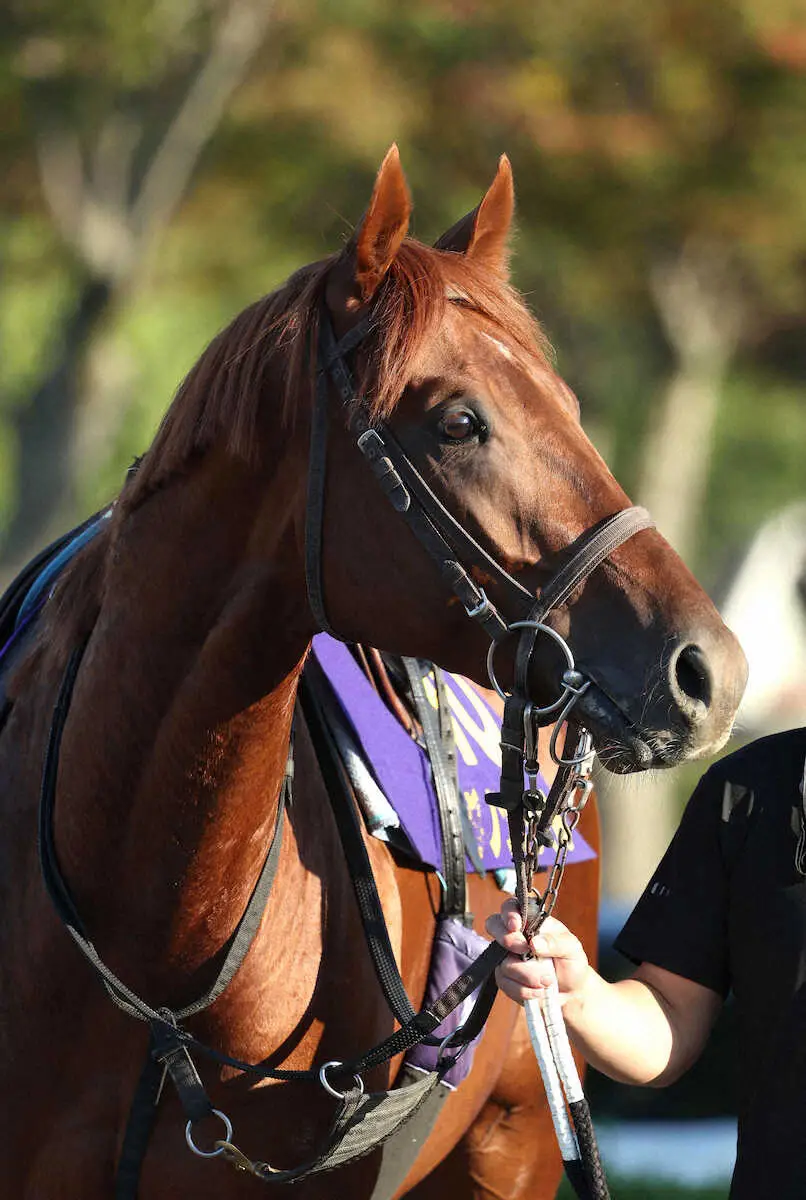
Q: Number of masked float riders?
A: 0